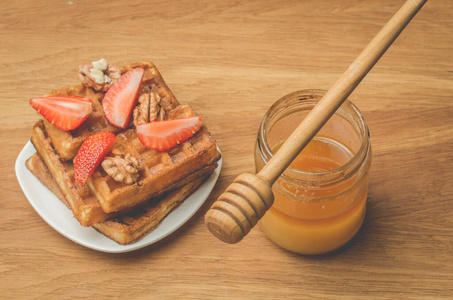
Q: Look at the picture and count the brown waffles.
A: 4